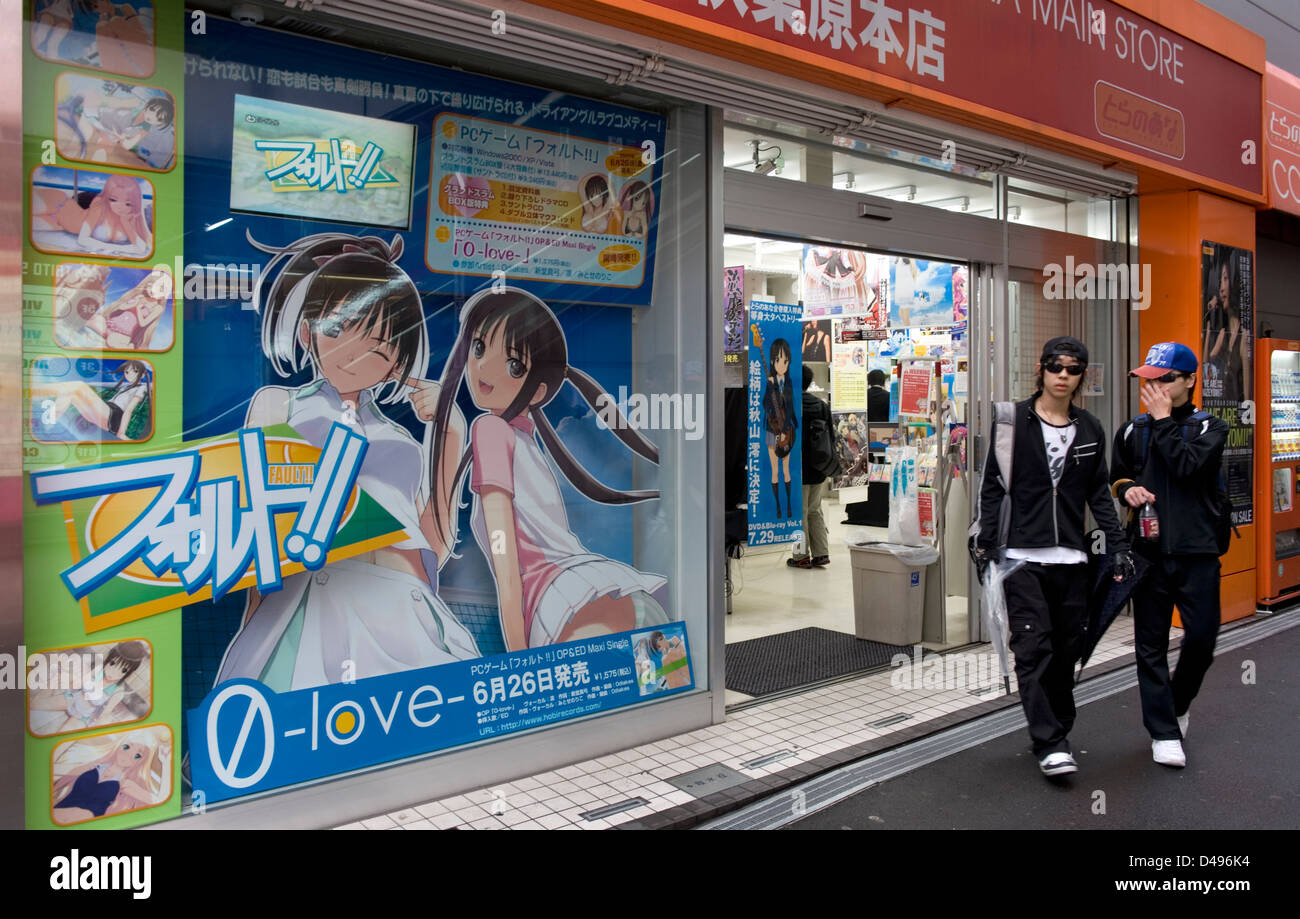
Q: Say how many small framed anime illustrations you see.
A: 7